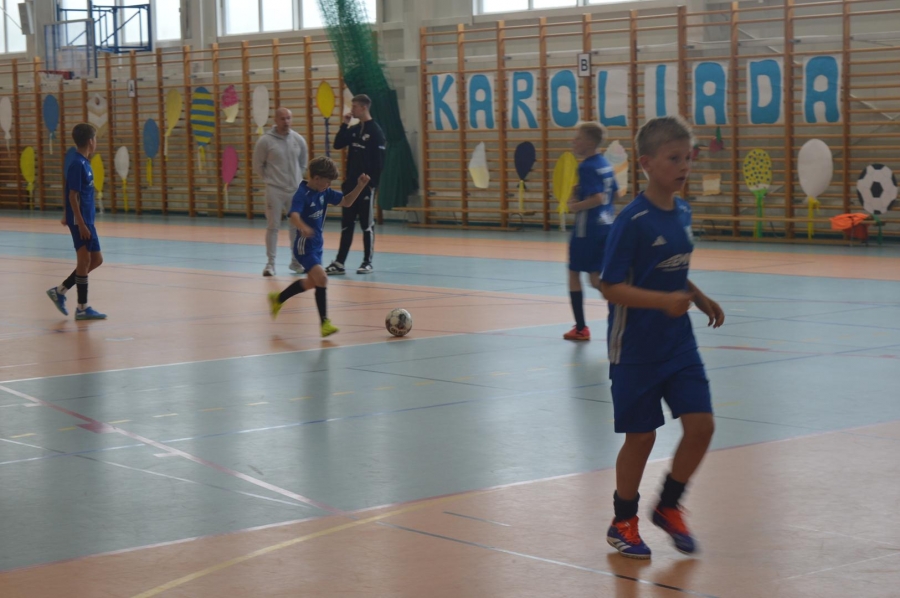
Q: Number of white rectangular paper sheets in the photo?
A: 9